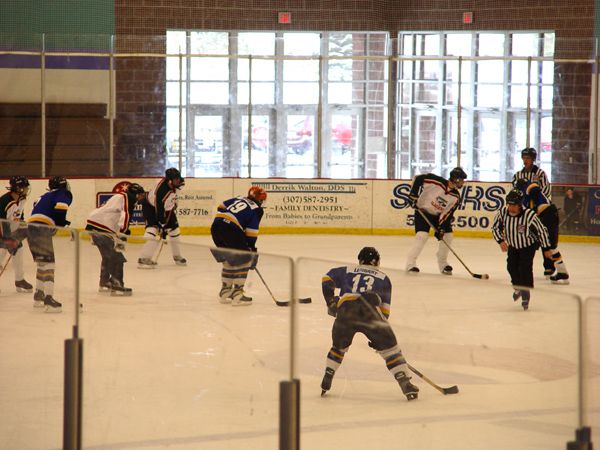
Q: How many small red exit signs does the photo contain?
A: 2